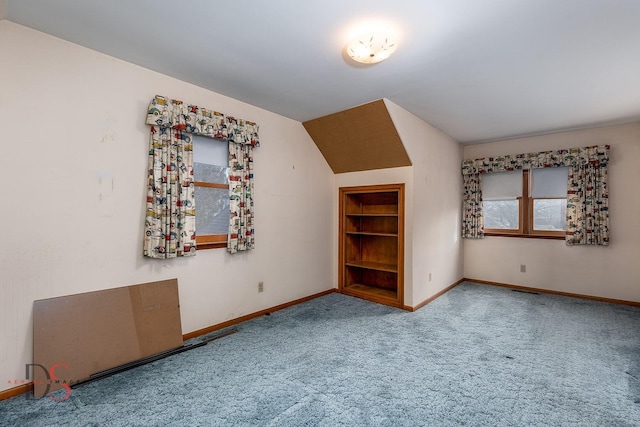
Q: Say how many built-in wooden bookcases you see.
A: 1